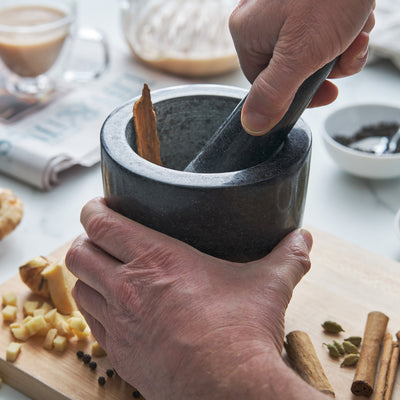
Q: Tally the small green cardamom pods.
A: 6